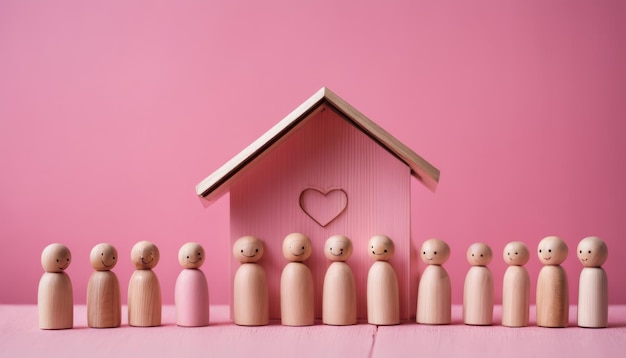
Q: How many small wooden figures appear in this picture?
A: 13